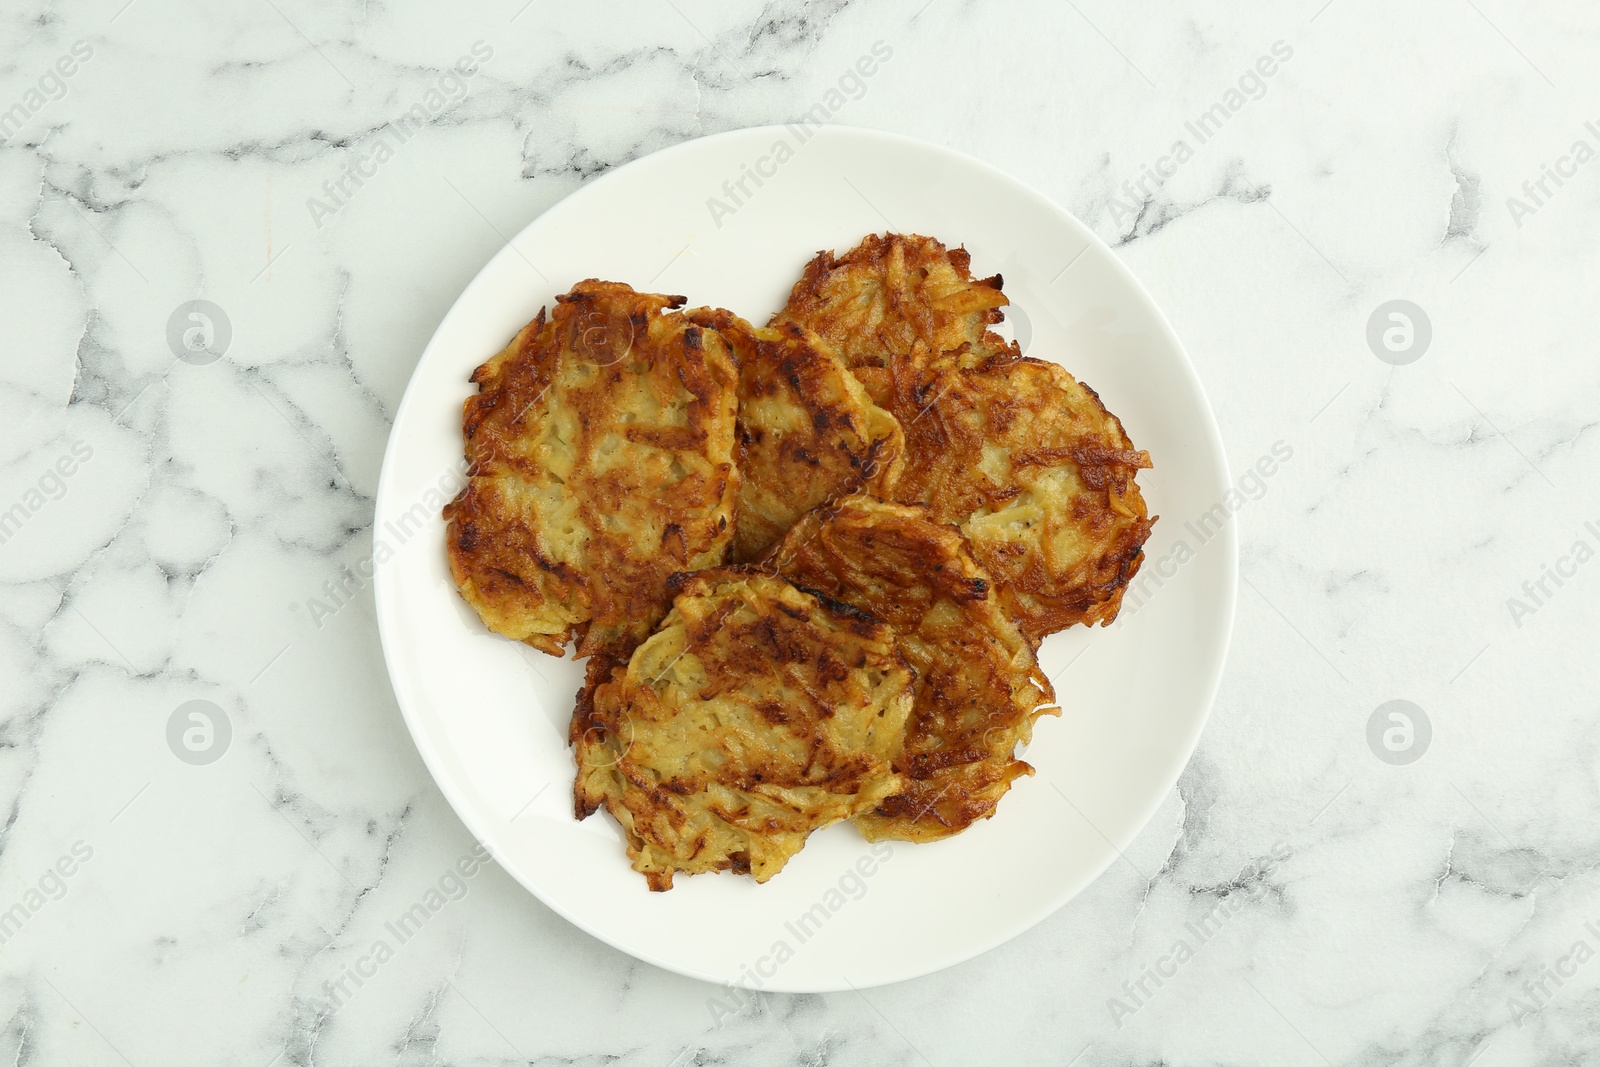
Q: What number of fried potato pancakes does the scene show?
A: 6